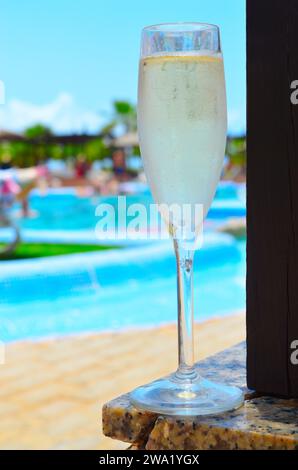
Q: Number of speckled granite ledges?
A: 1